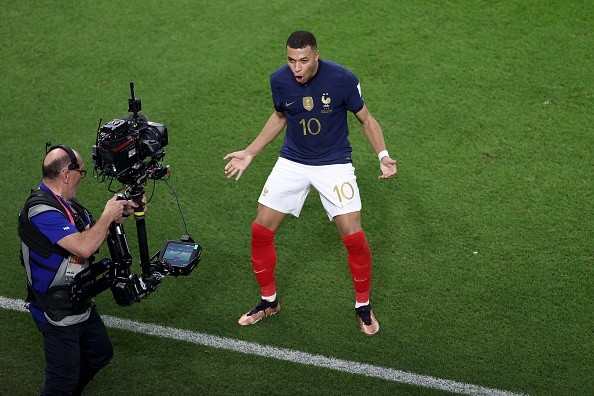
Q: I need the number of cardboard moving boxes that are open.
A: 0